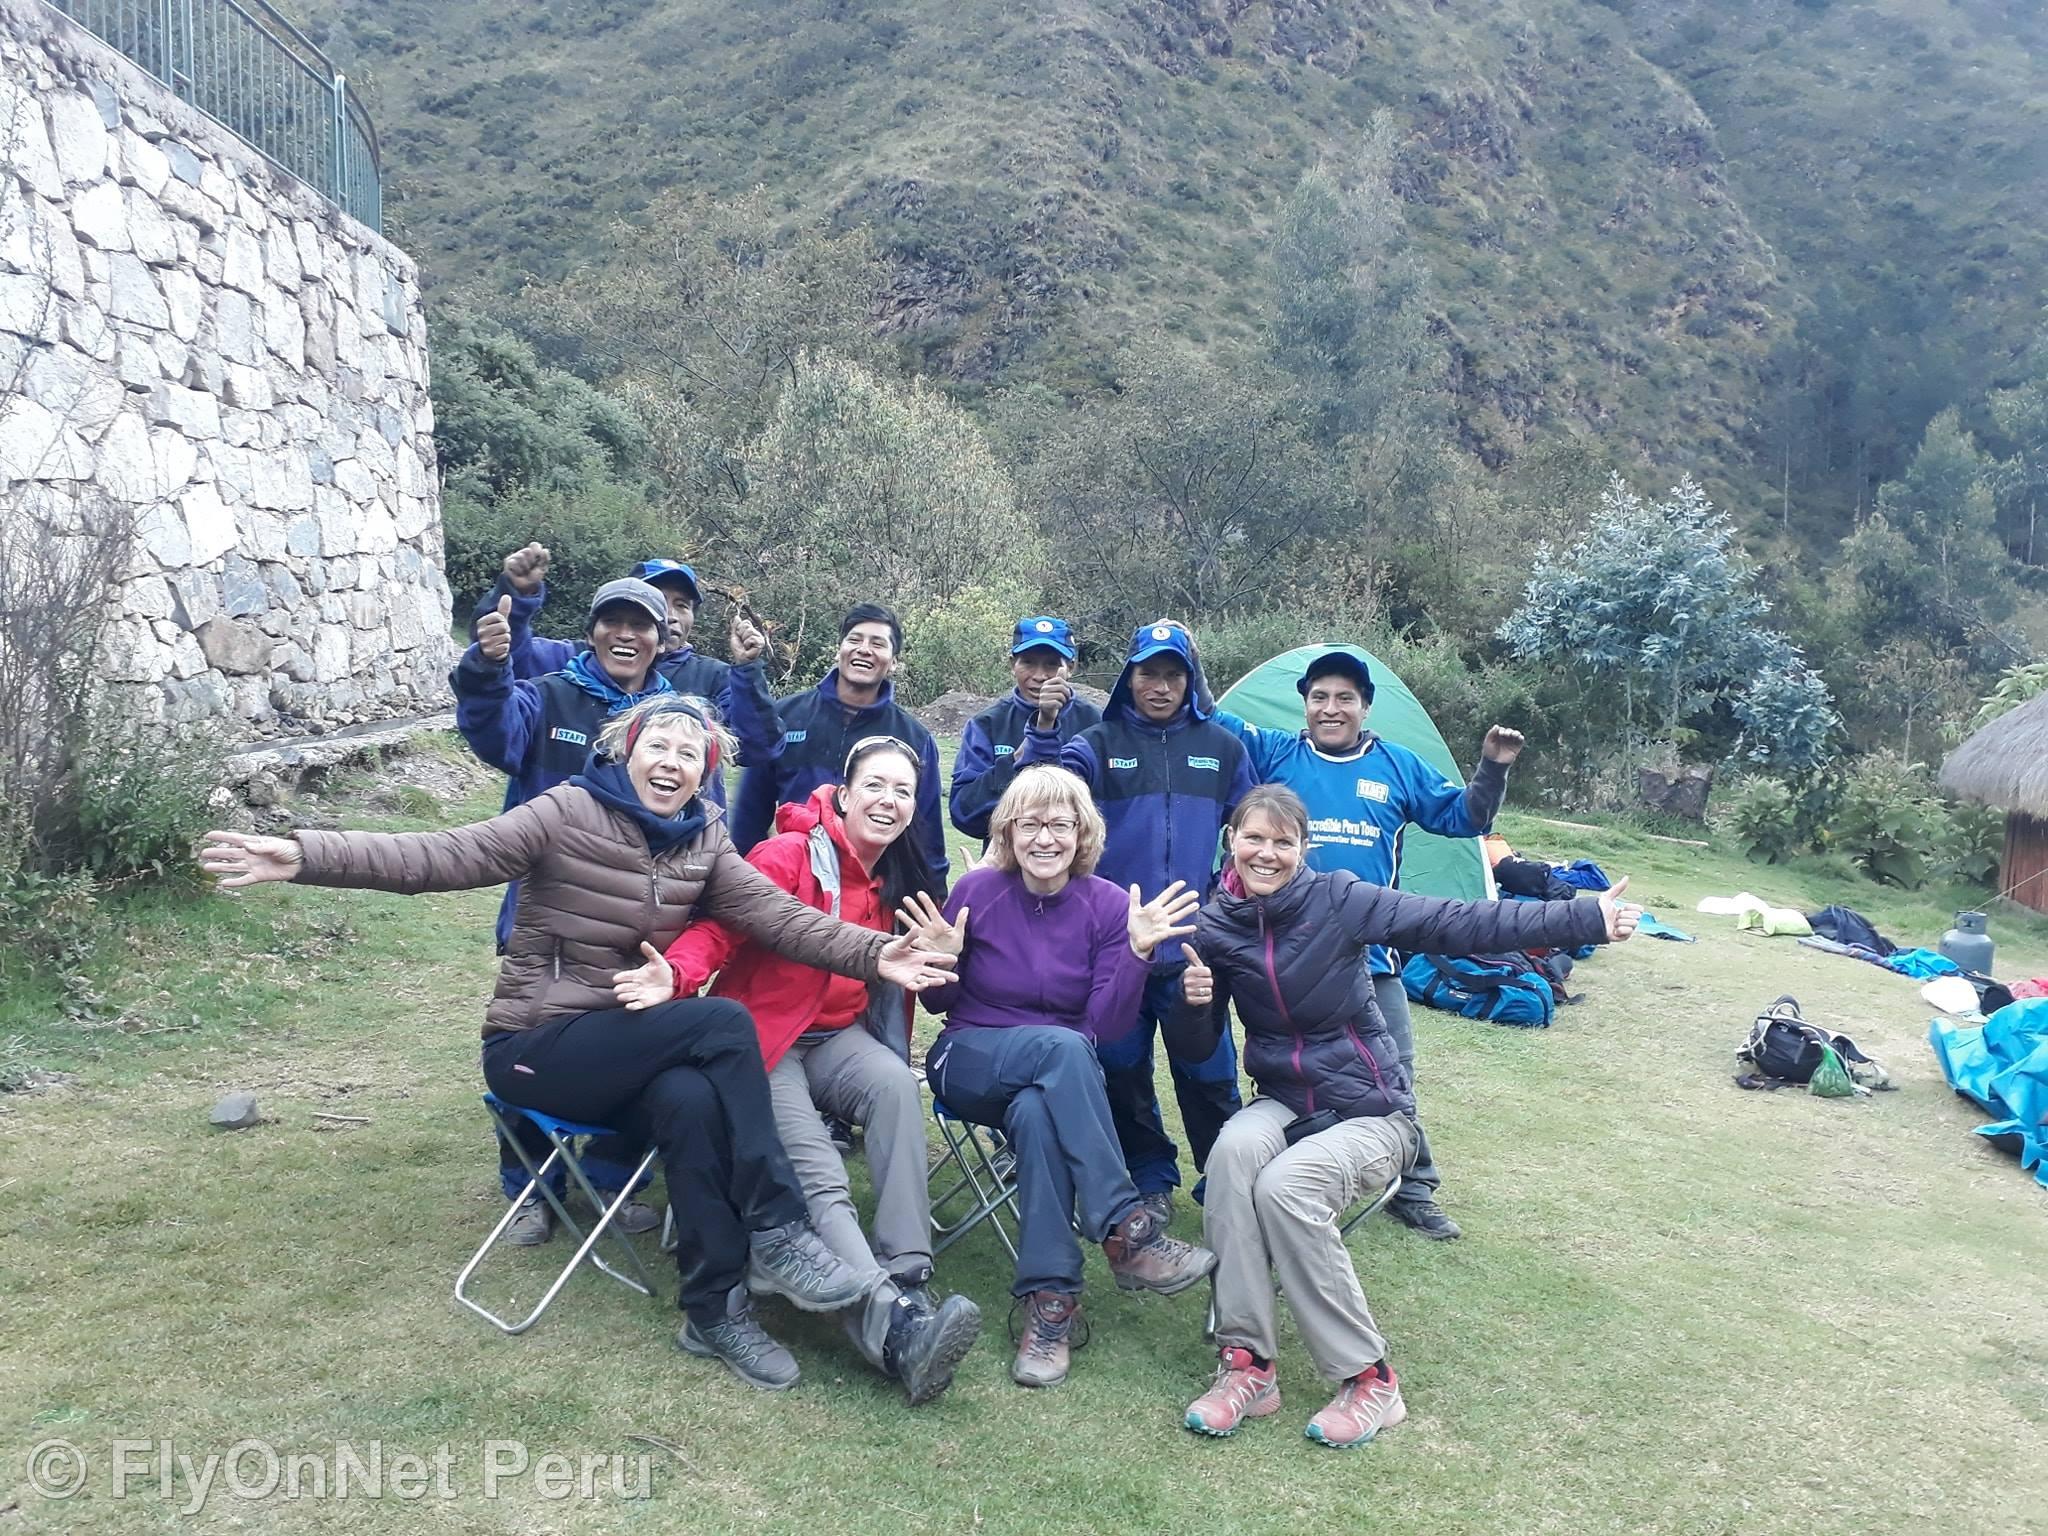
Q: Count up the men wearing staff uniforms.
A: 6